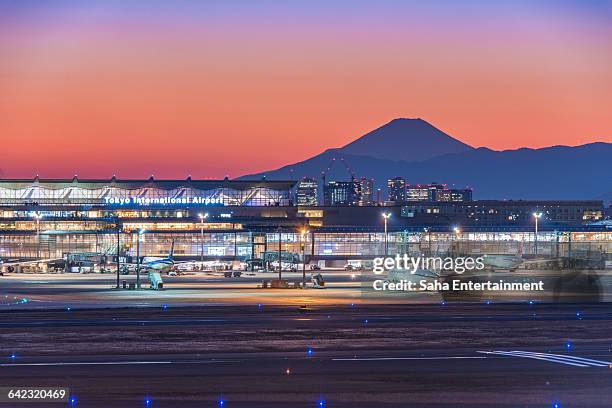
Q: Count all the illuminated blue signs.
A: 1